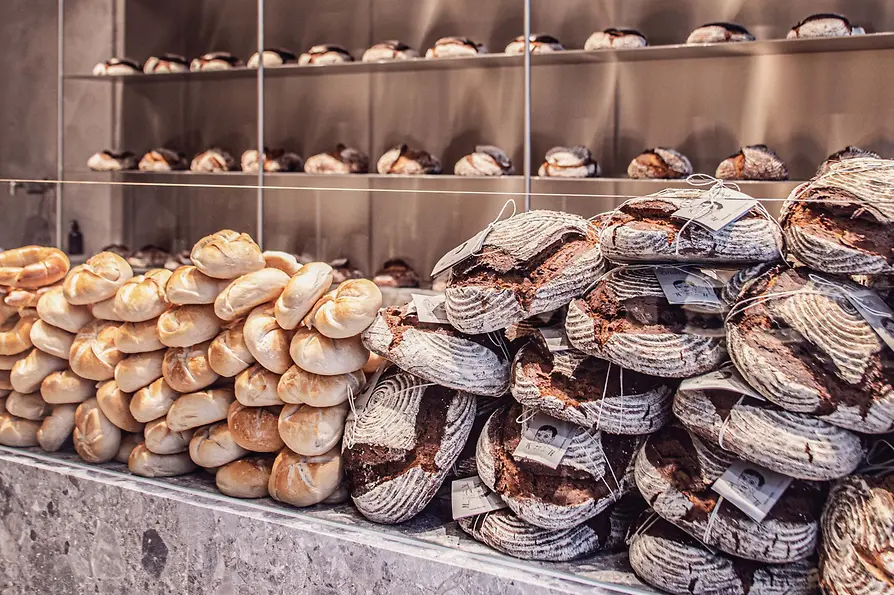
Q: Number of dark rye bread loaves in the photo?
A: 14